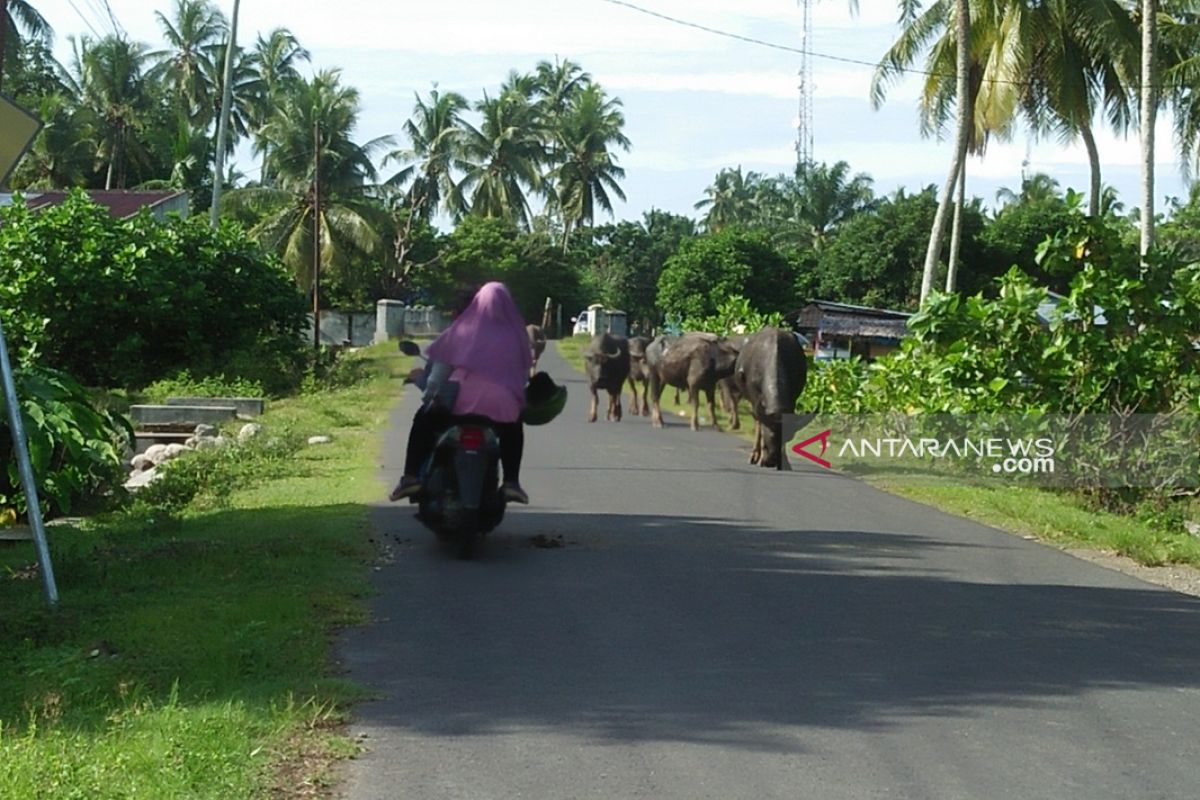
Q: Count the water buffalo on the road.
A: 6